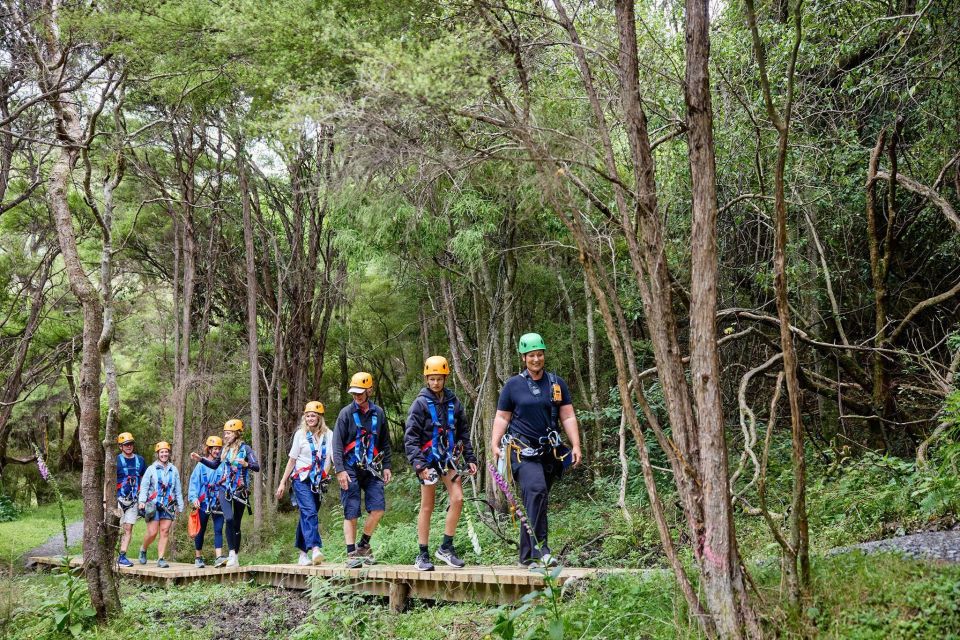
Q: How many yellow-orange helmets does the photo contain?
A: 7